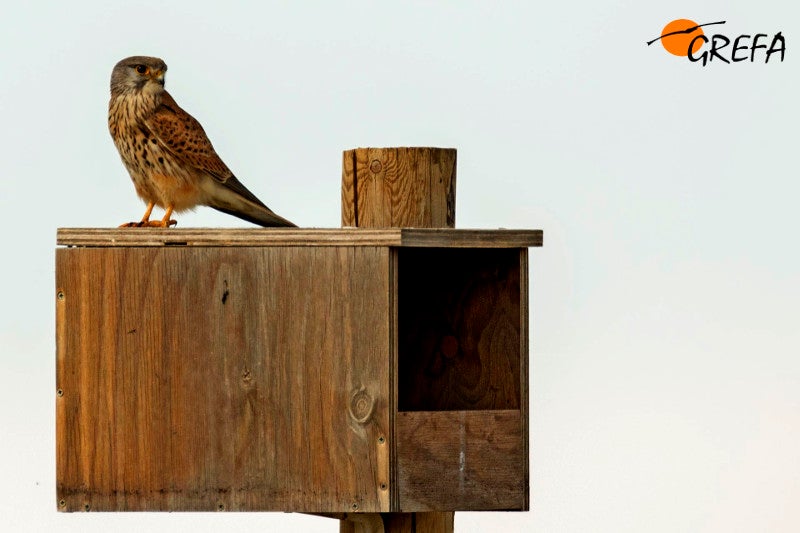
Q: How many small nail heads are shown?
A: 8